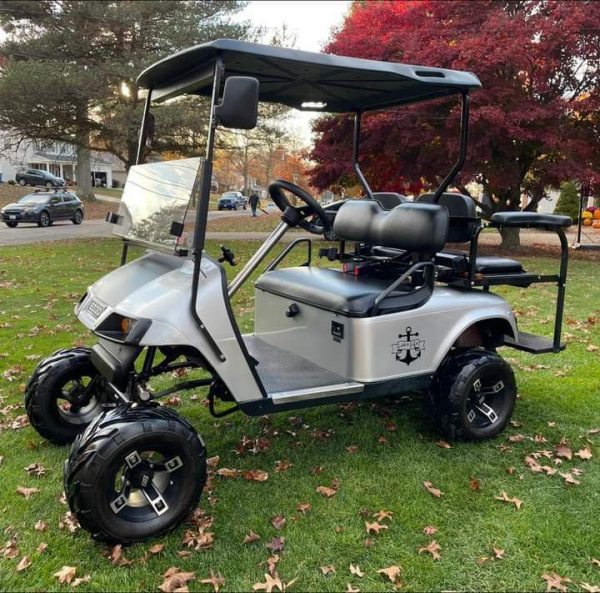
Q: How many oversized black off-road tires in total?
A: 3